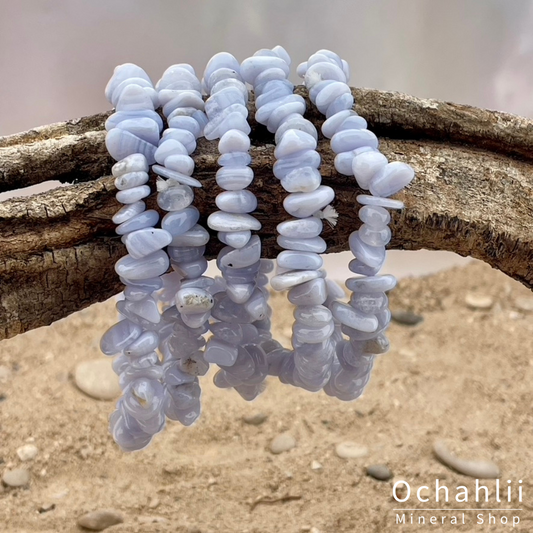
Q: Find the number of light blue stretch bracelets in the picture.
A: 5